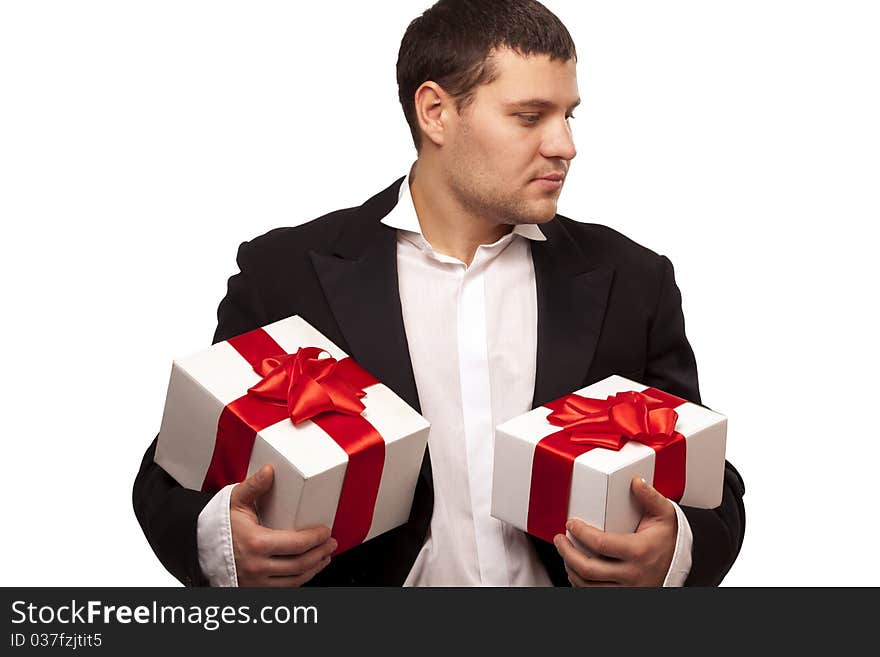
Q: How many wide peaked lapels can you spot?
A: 2